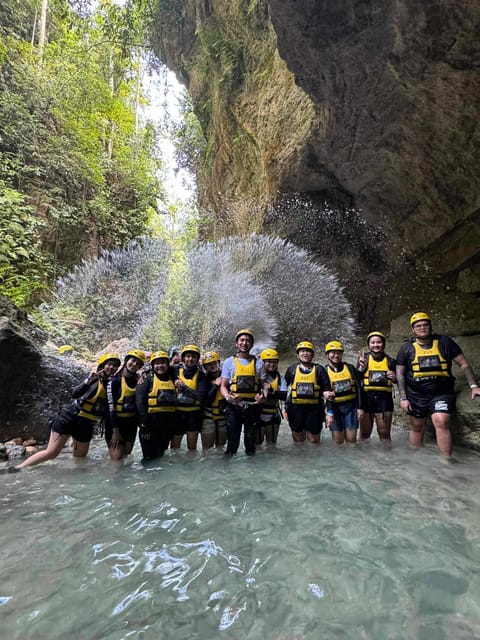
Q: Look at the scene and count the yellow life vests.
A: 11